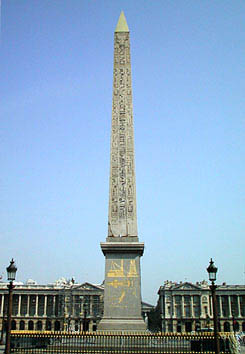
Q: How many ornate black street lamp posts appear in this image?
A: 2